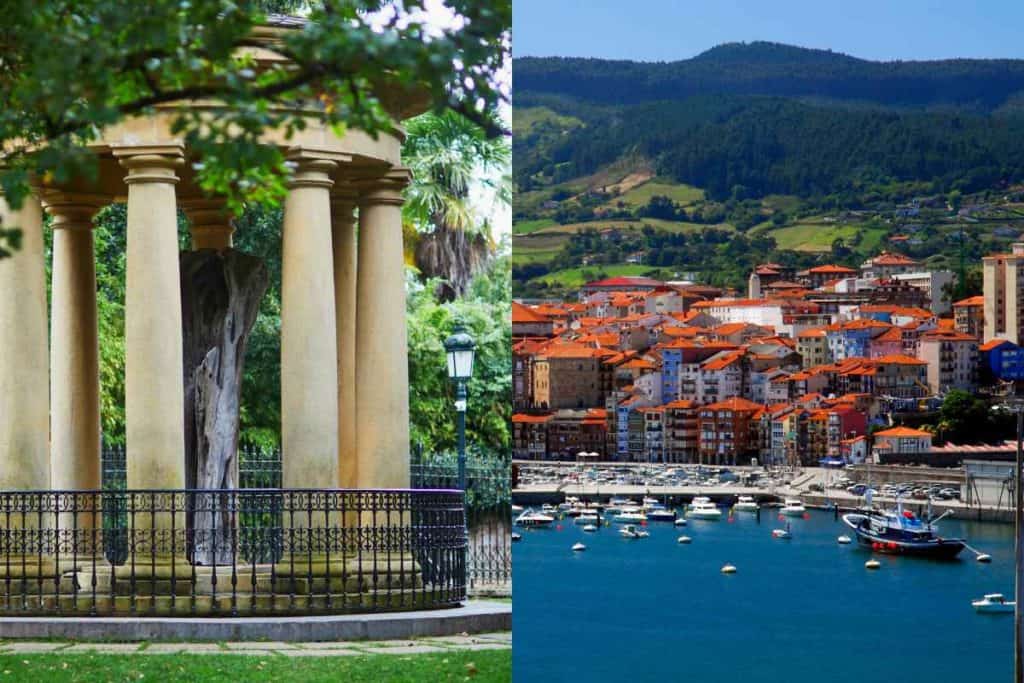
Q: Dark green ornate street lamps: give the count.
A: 1